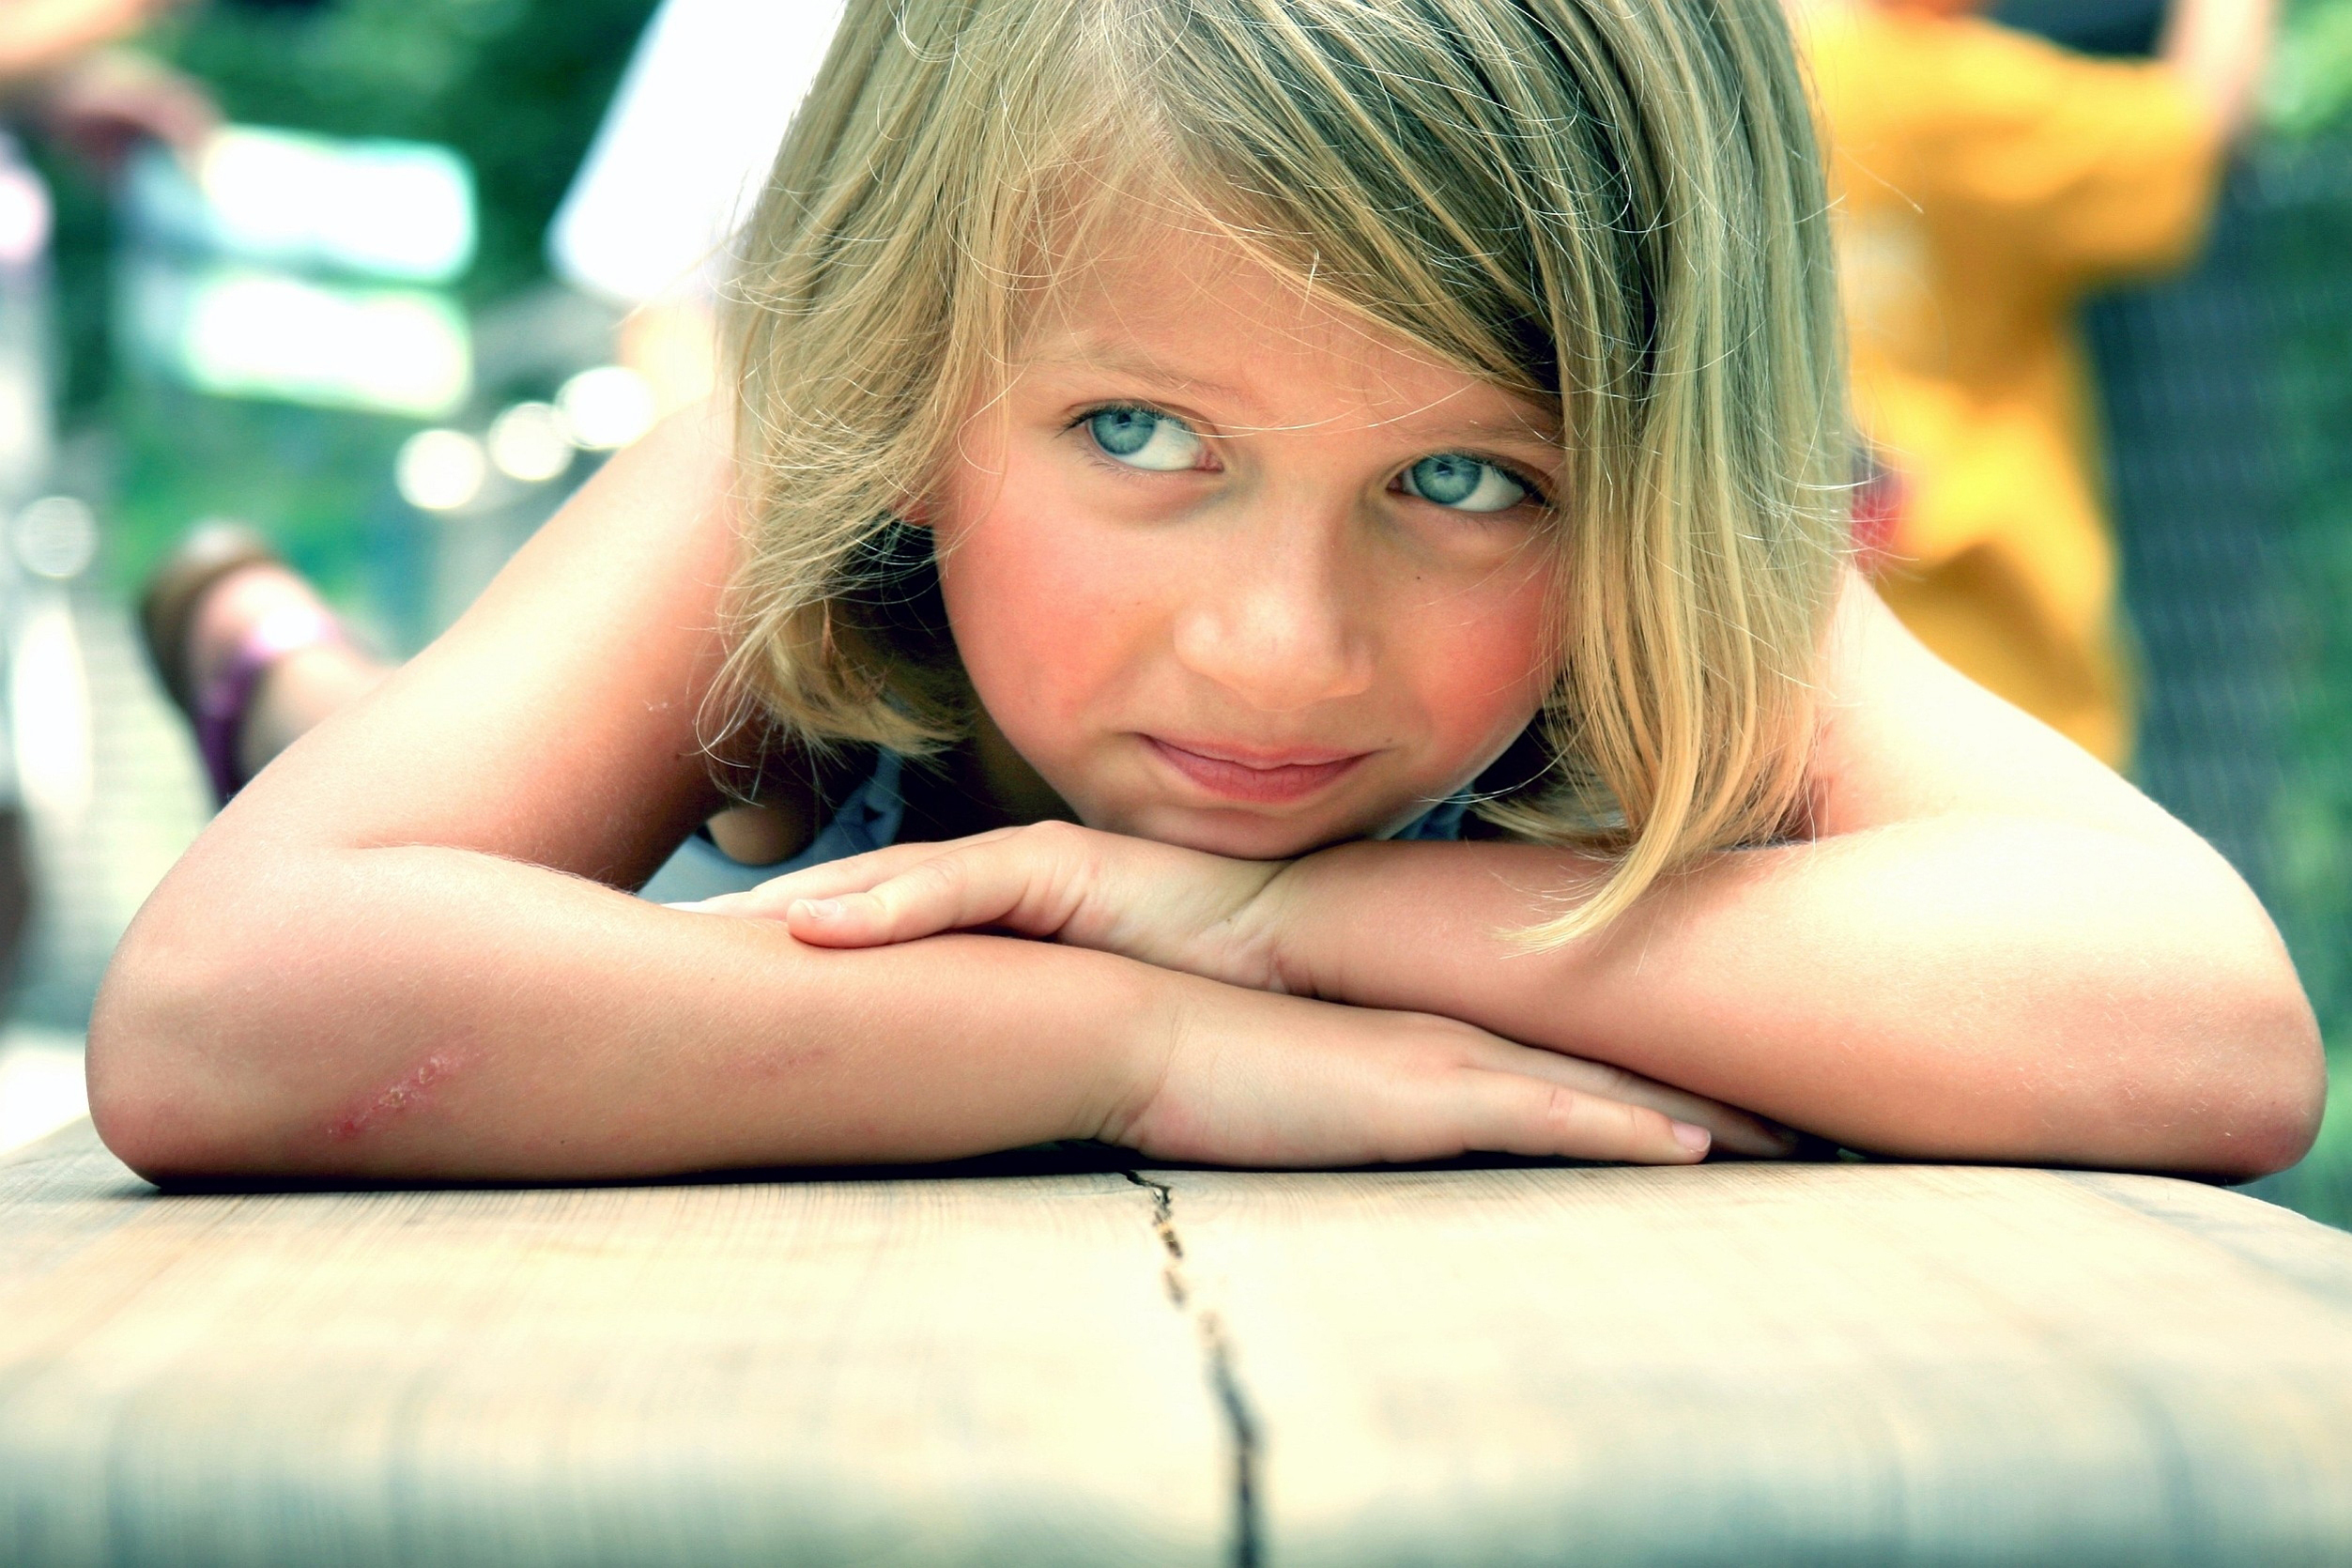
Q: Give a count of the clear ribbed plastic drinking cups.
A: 0